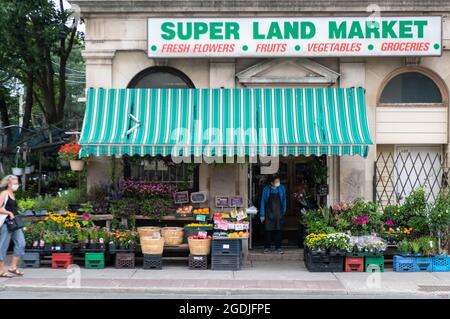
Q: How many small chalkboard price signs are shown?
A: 4